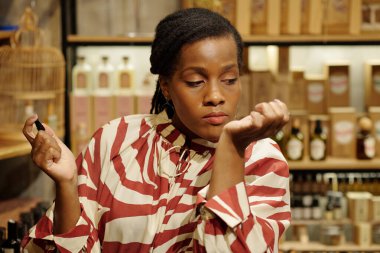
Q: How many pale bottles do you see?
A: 3